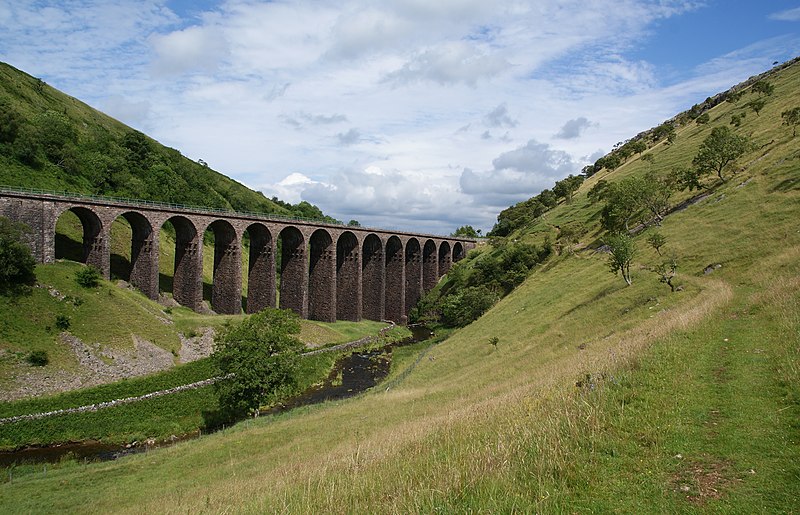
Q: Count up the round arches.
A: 14